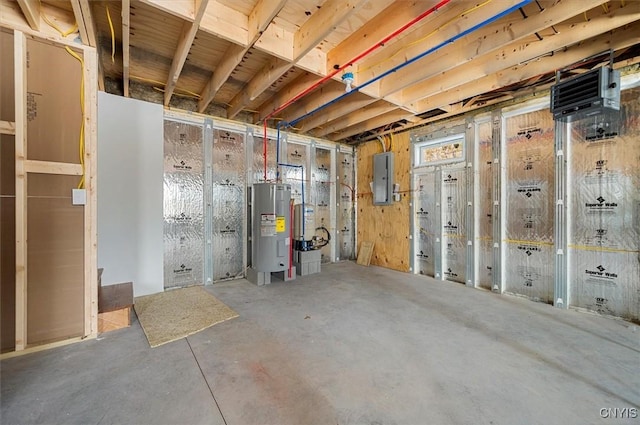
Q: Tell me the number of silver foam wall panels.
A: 11